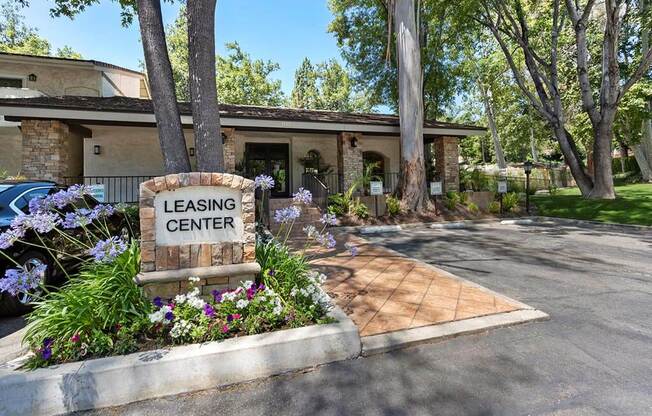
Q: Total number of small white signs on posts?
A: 3